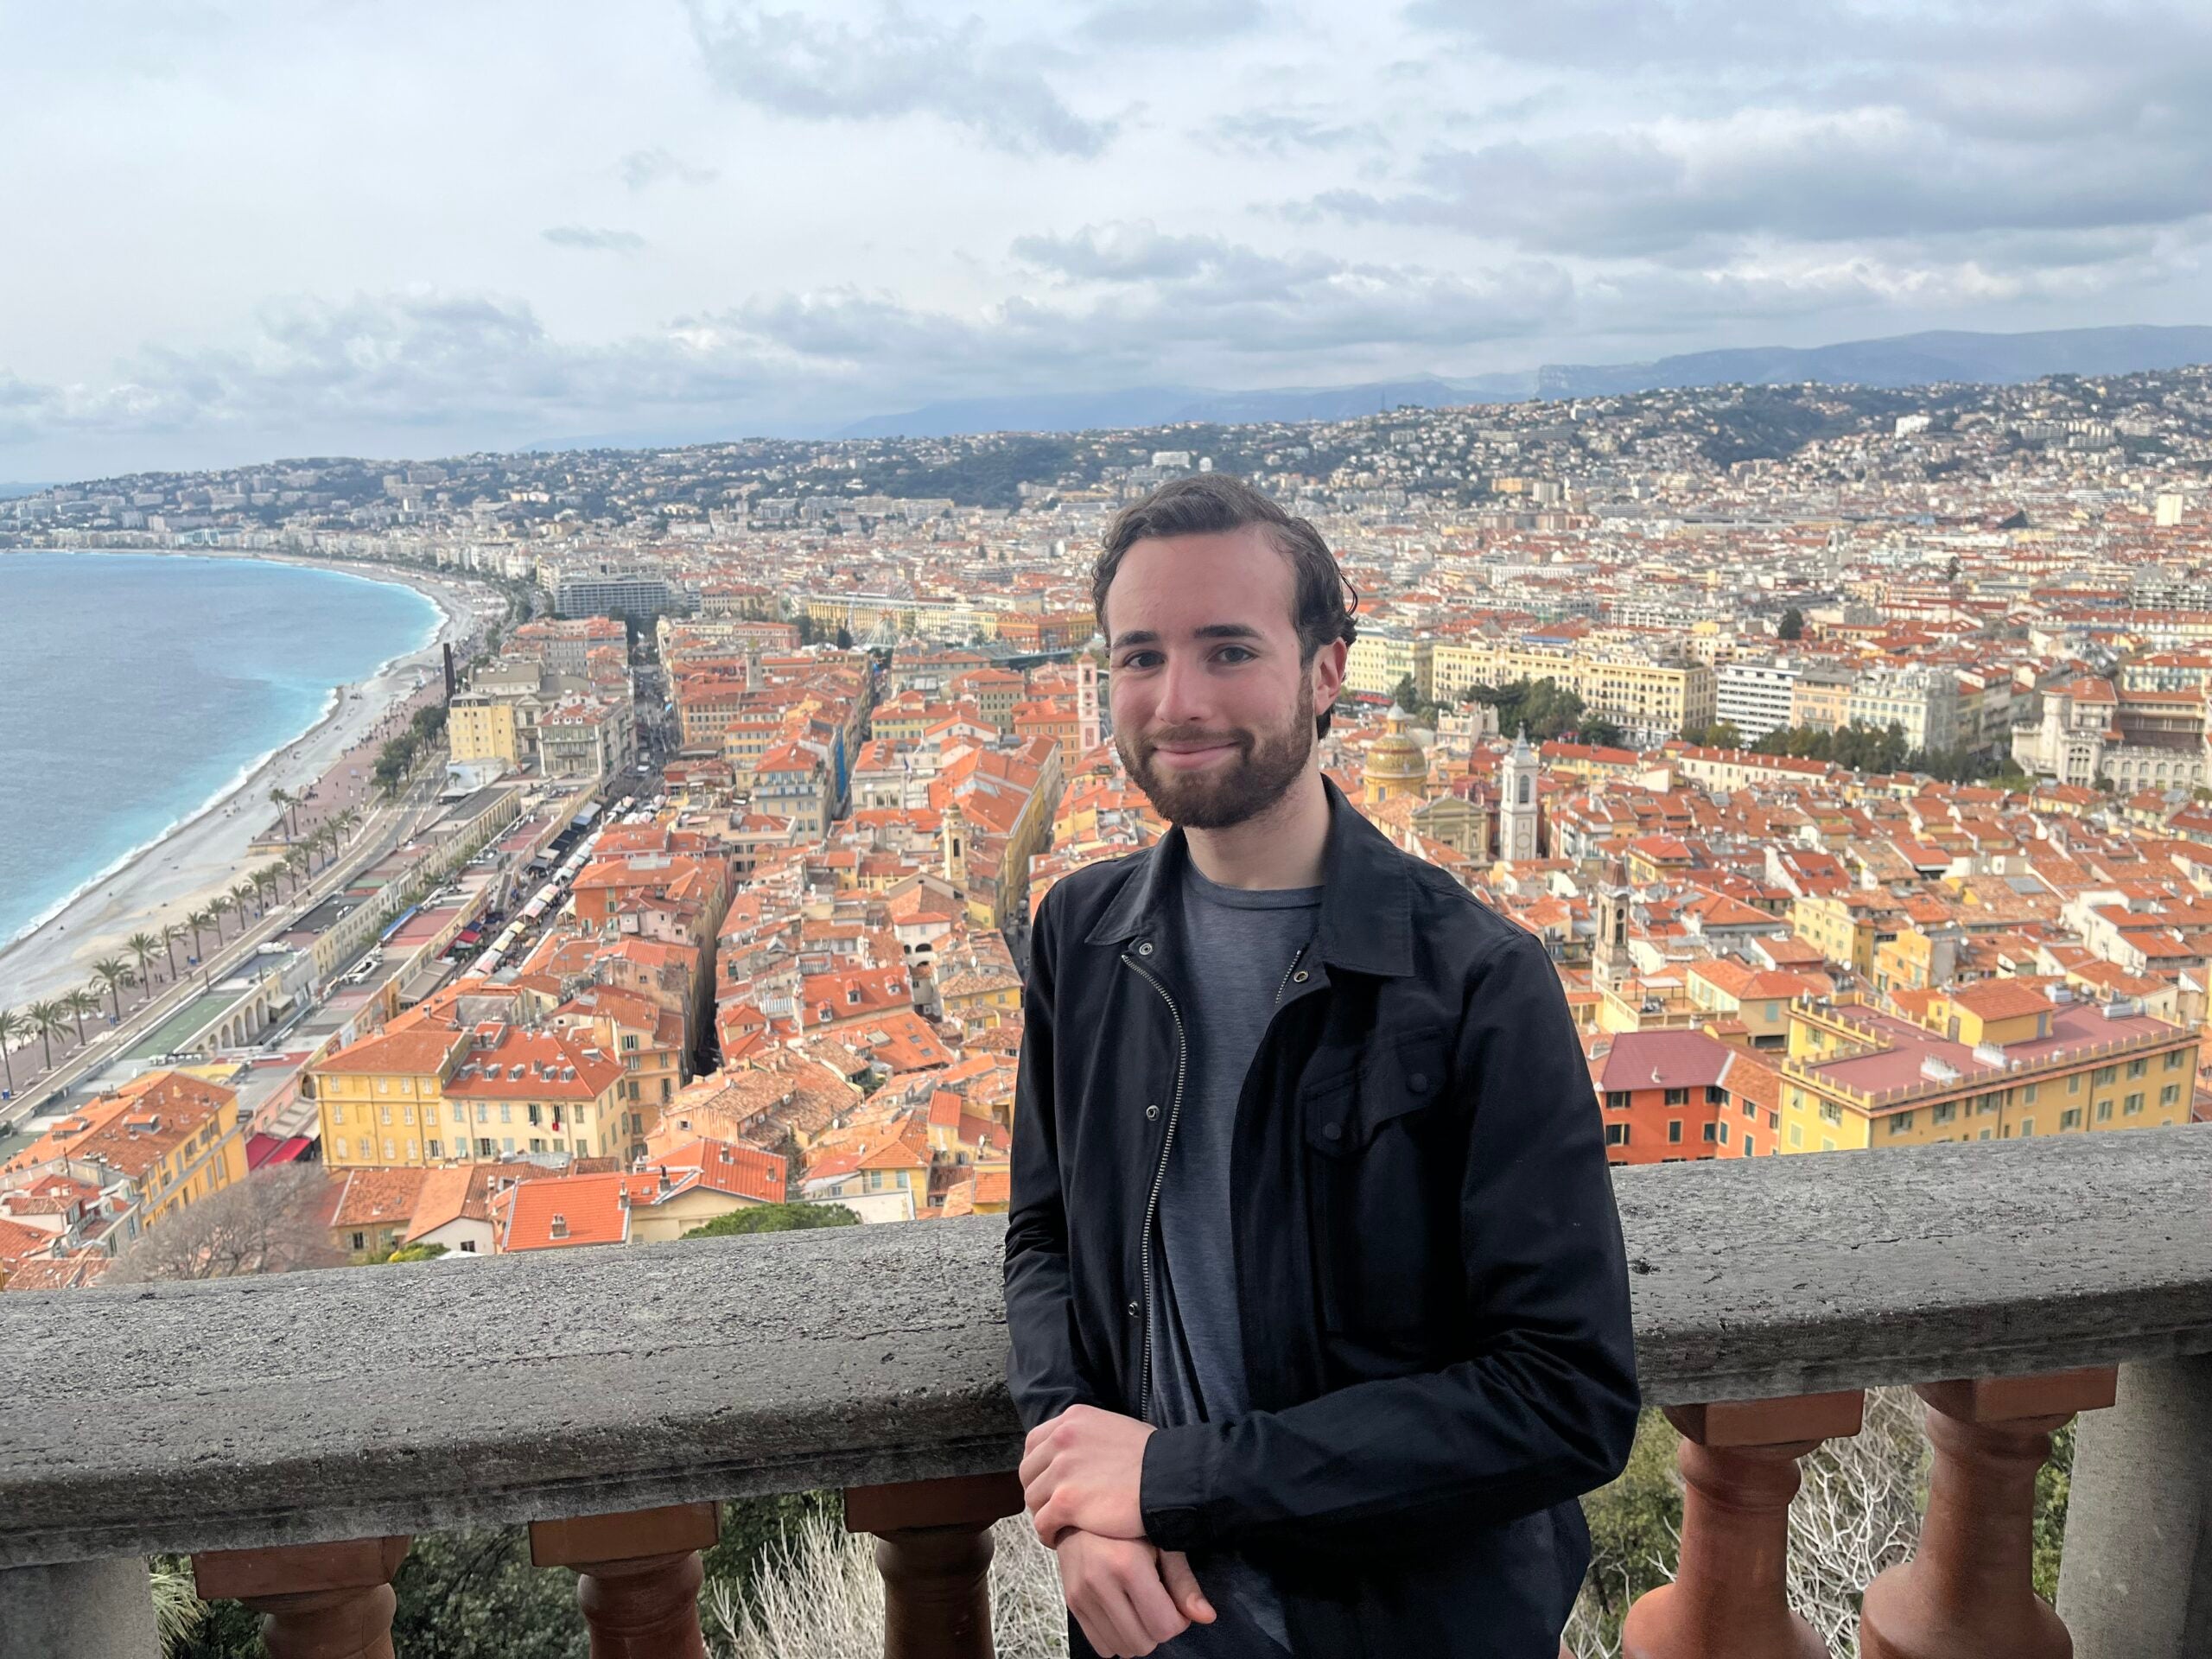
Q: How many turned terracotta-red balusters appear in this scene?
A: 5